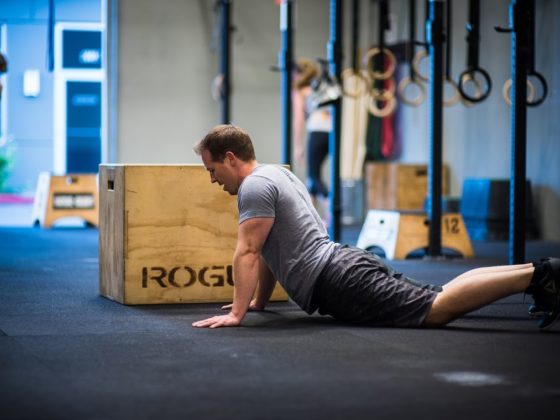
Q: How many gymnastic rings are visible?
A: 11